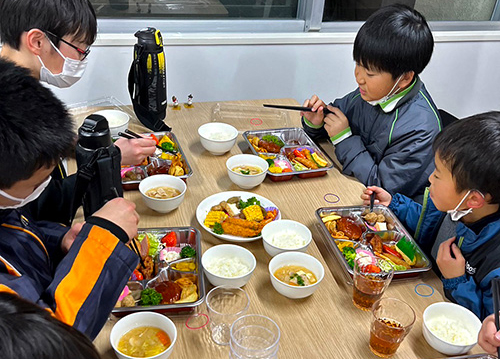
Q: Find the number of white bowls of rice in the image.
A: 5